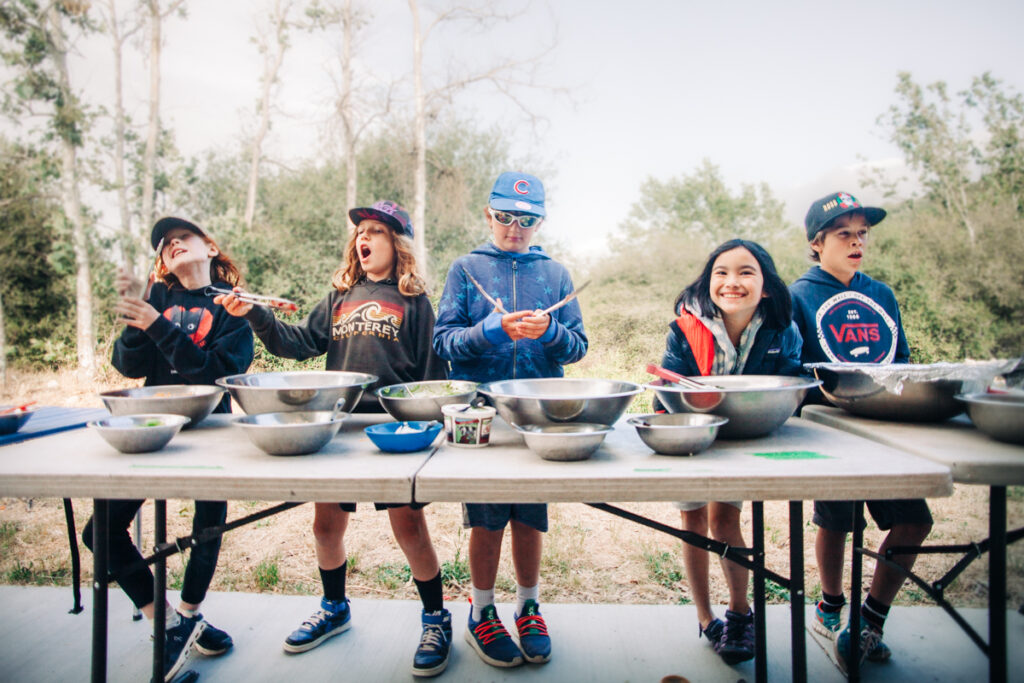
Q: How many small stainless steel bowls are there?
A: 4